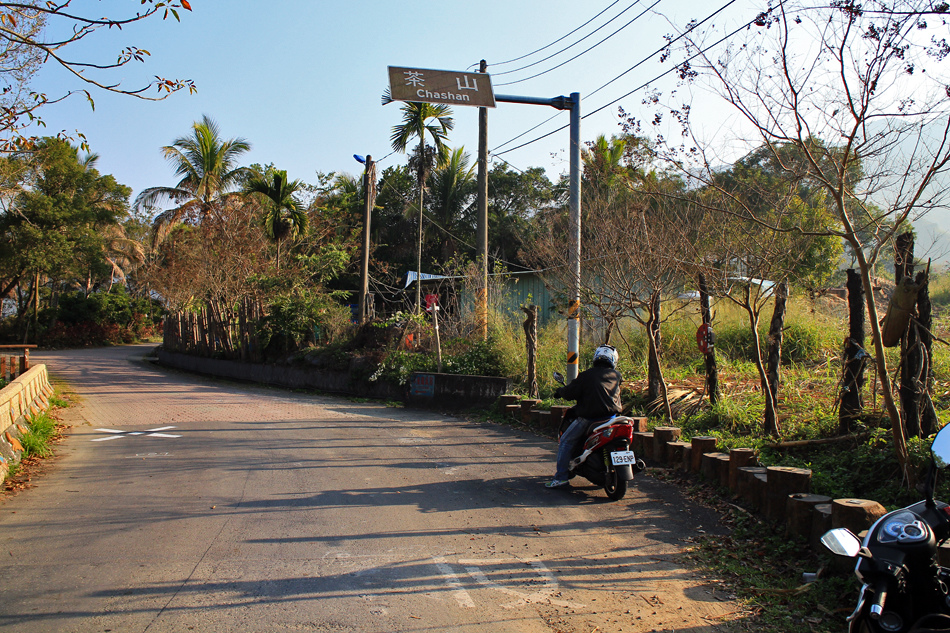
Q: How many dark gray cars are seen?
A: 0